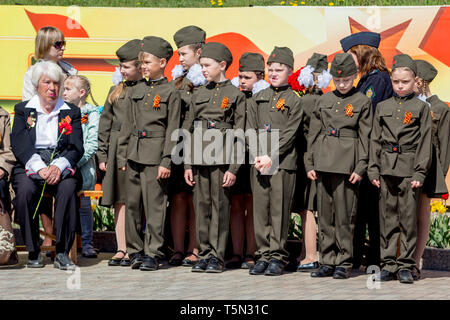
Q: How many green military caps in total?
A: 10